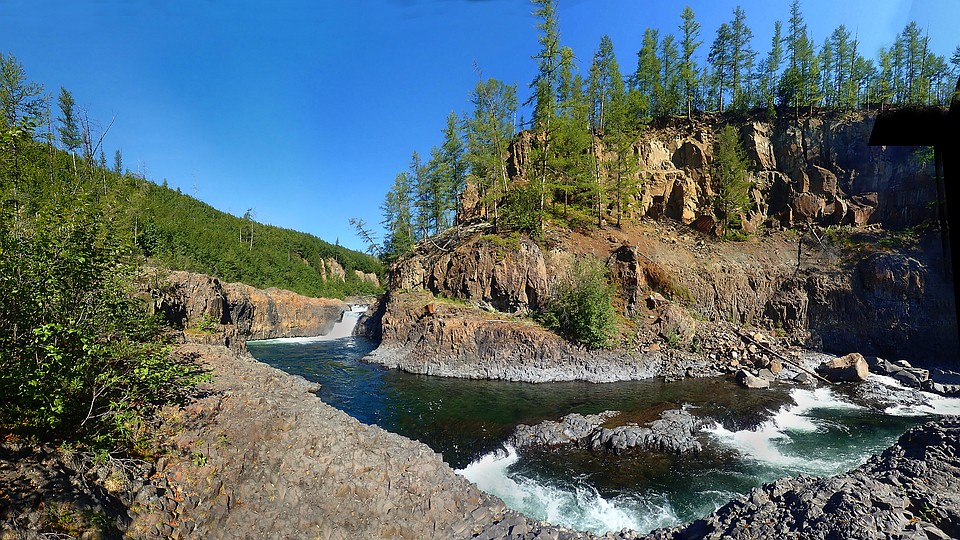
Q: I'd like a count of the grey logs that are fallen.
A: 1